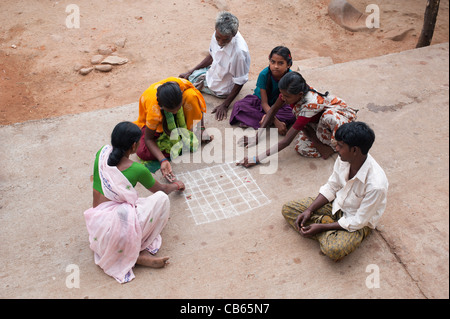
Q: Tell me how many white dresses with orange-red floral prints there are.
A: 1